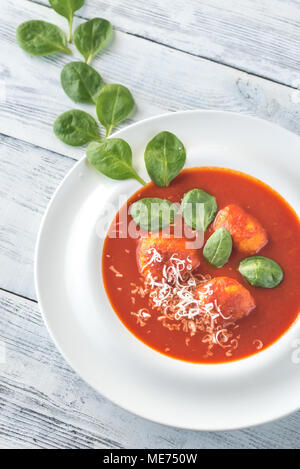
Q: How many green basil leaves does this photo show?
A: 12